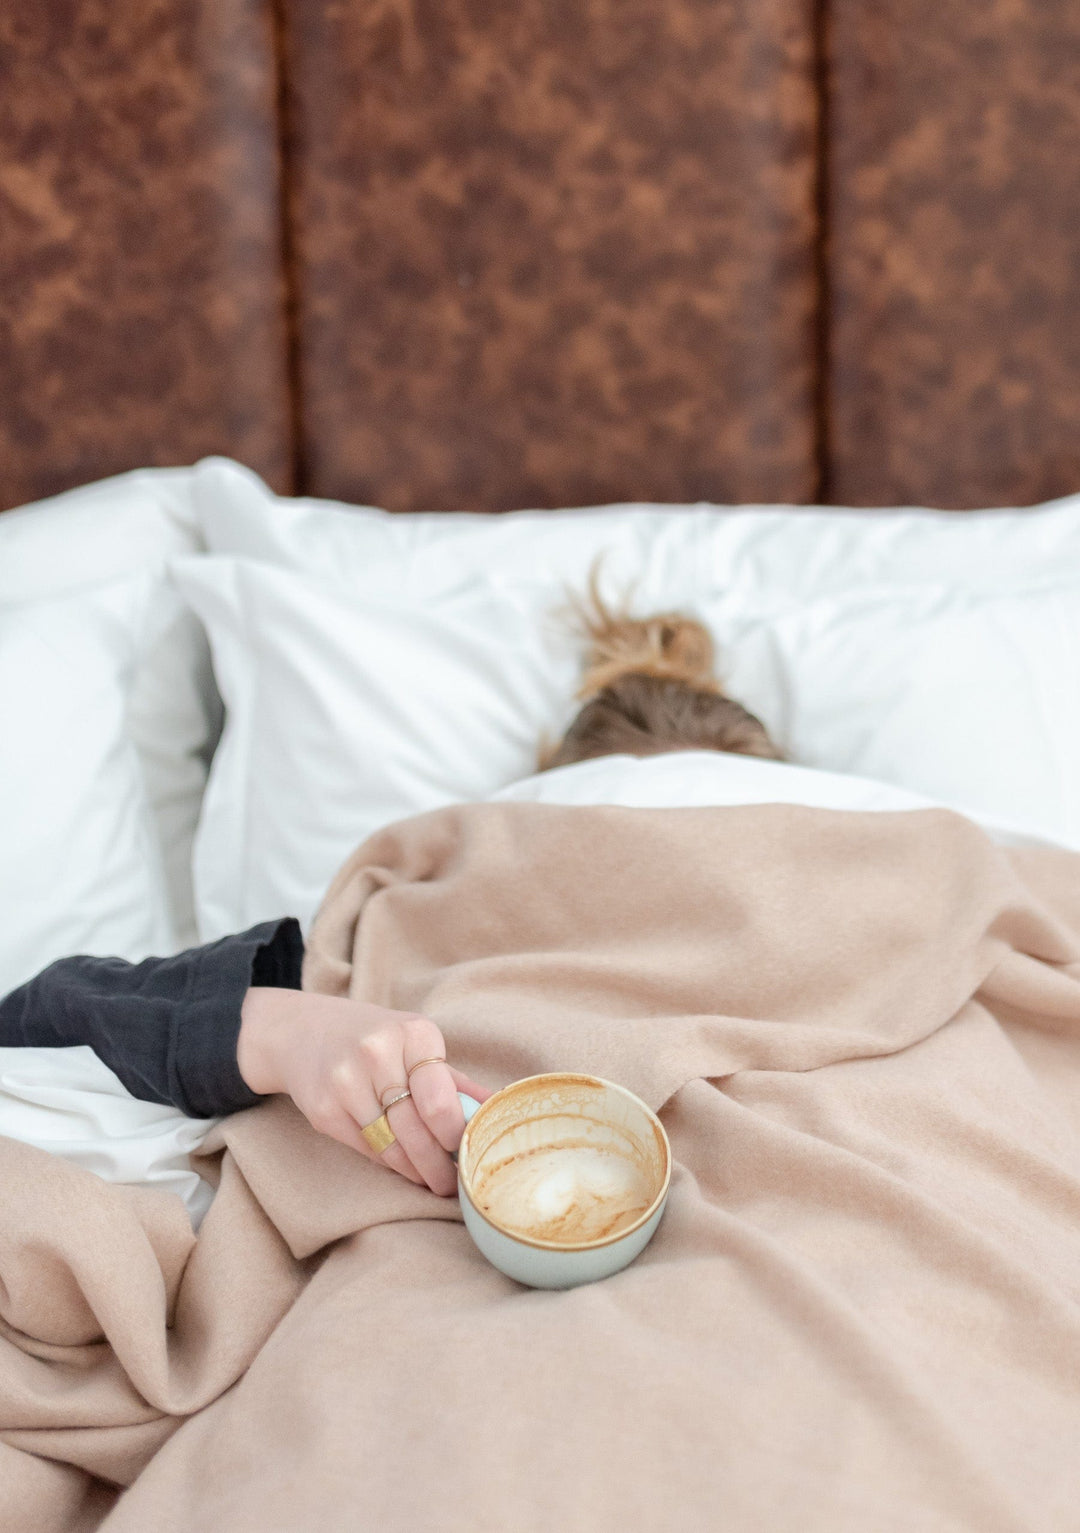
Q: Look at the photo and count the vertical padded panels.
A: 3